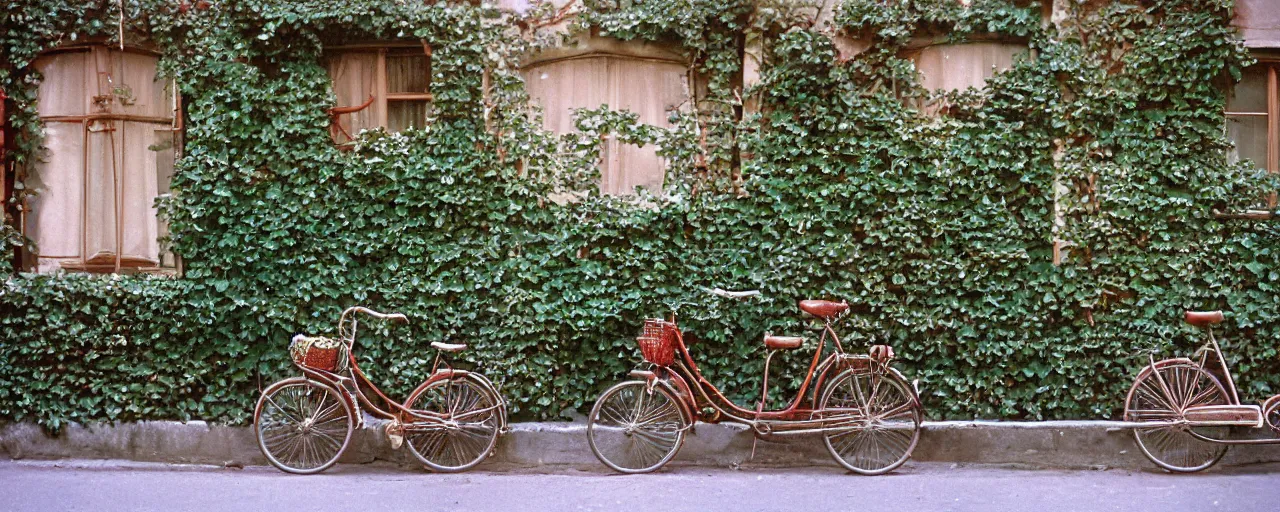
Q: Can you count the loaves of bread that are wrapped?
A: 0